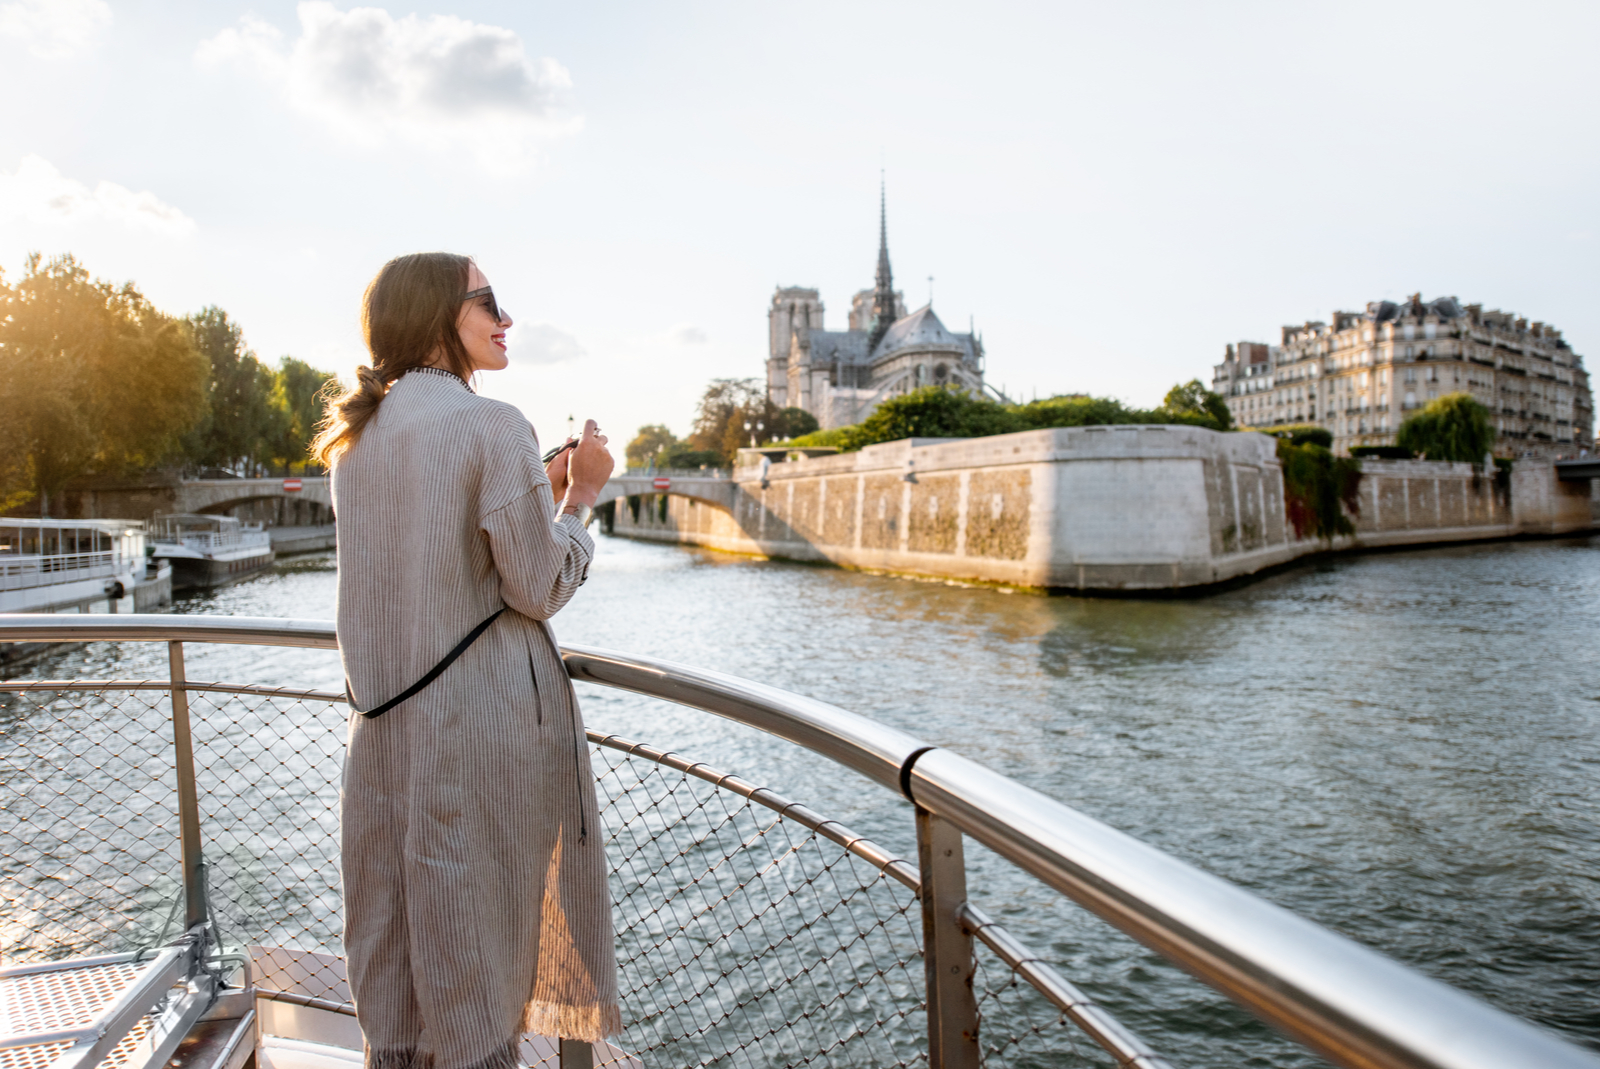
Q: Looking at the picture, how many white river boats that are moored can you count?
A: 2